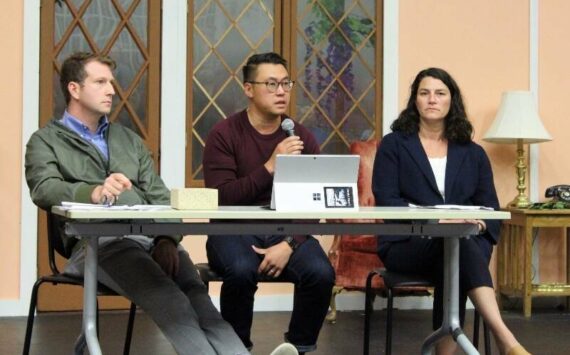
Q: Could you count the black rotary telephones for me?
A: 1